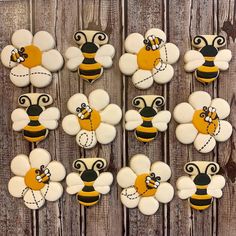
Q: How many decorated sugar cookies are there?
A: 12